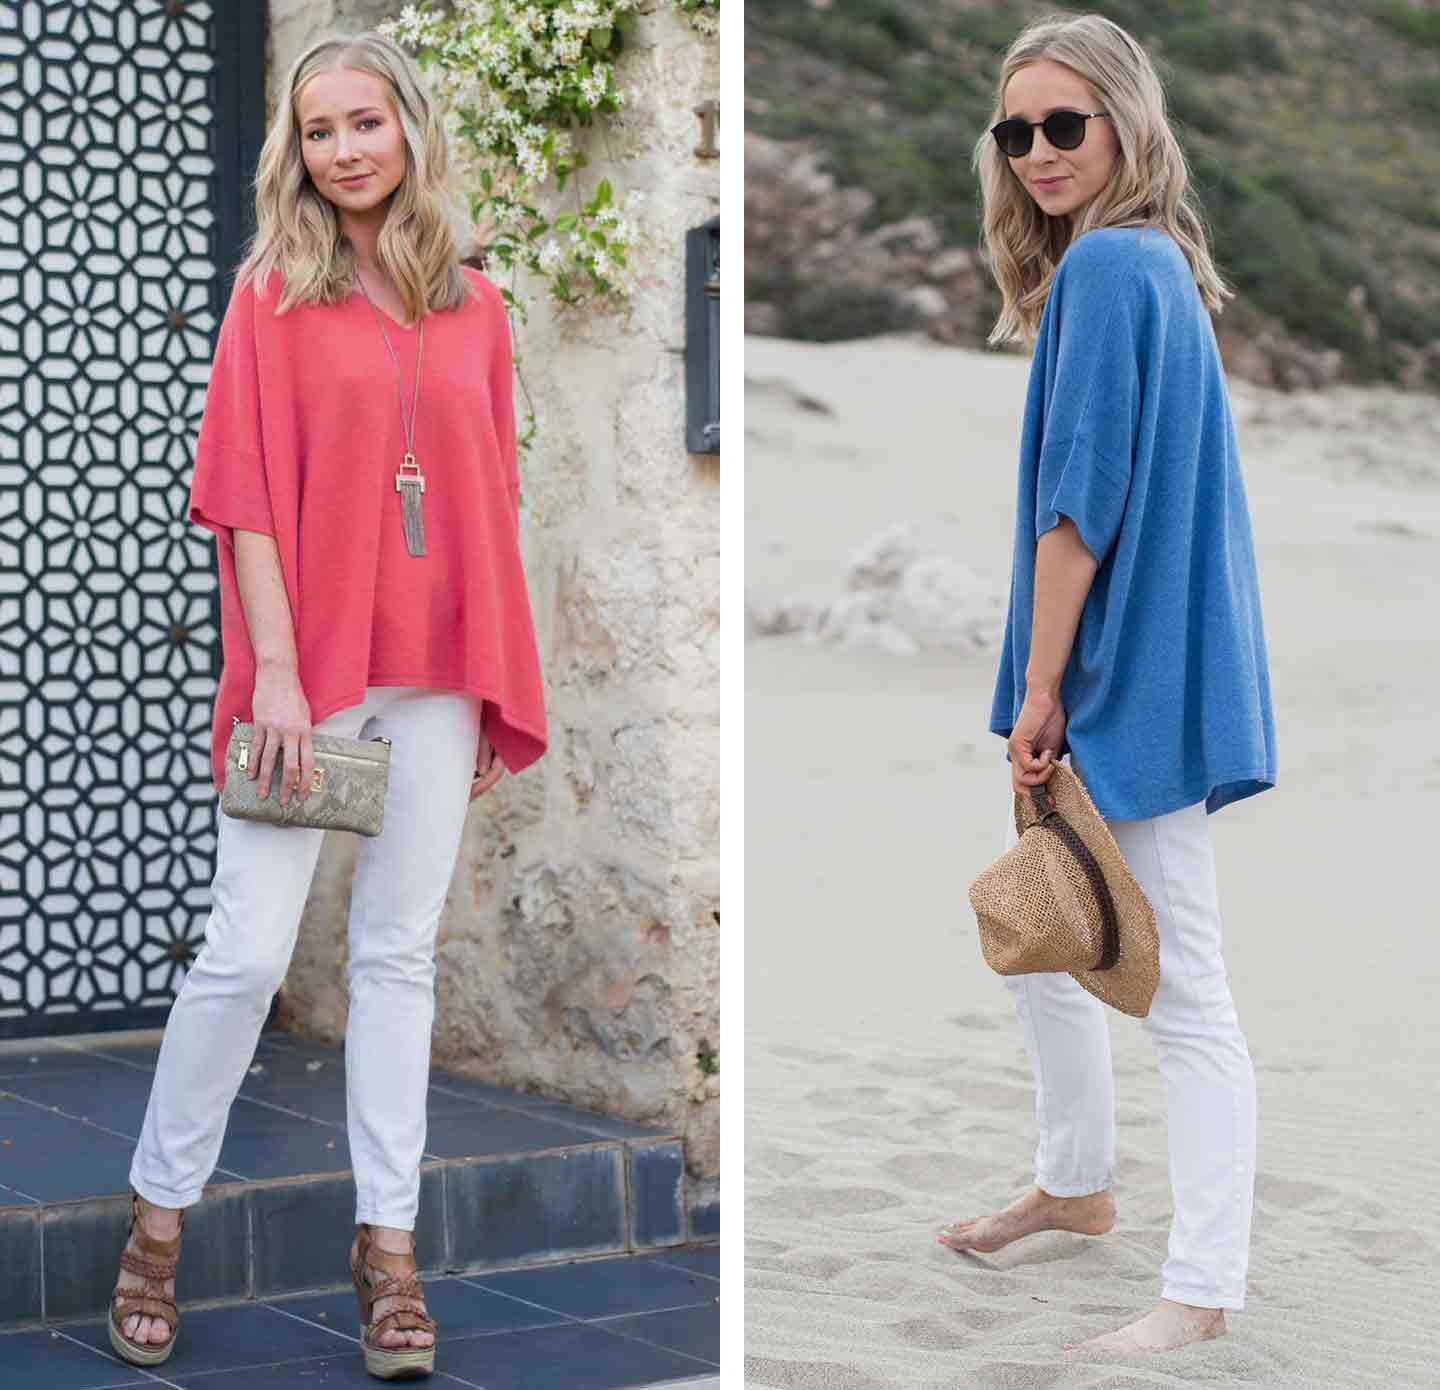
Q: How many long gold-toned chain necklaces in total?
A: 1